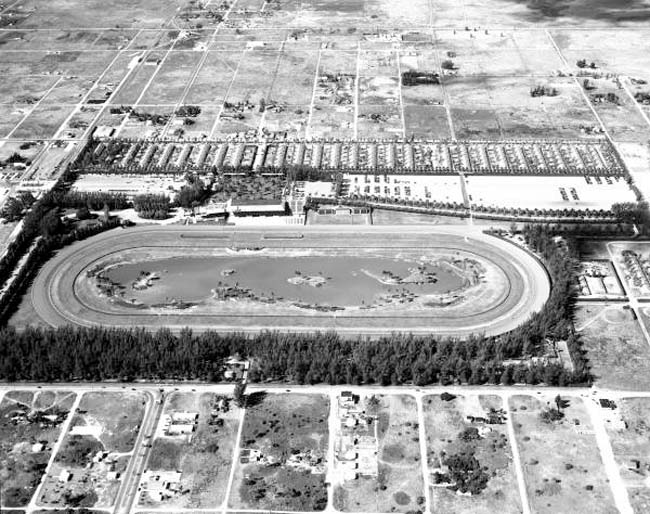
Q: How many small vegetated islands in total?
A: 4